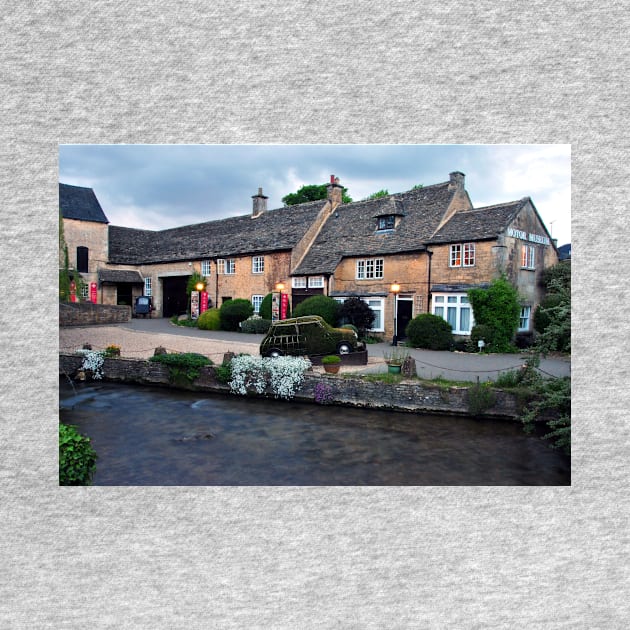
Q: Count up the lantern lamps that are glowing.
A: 3